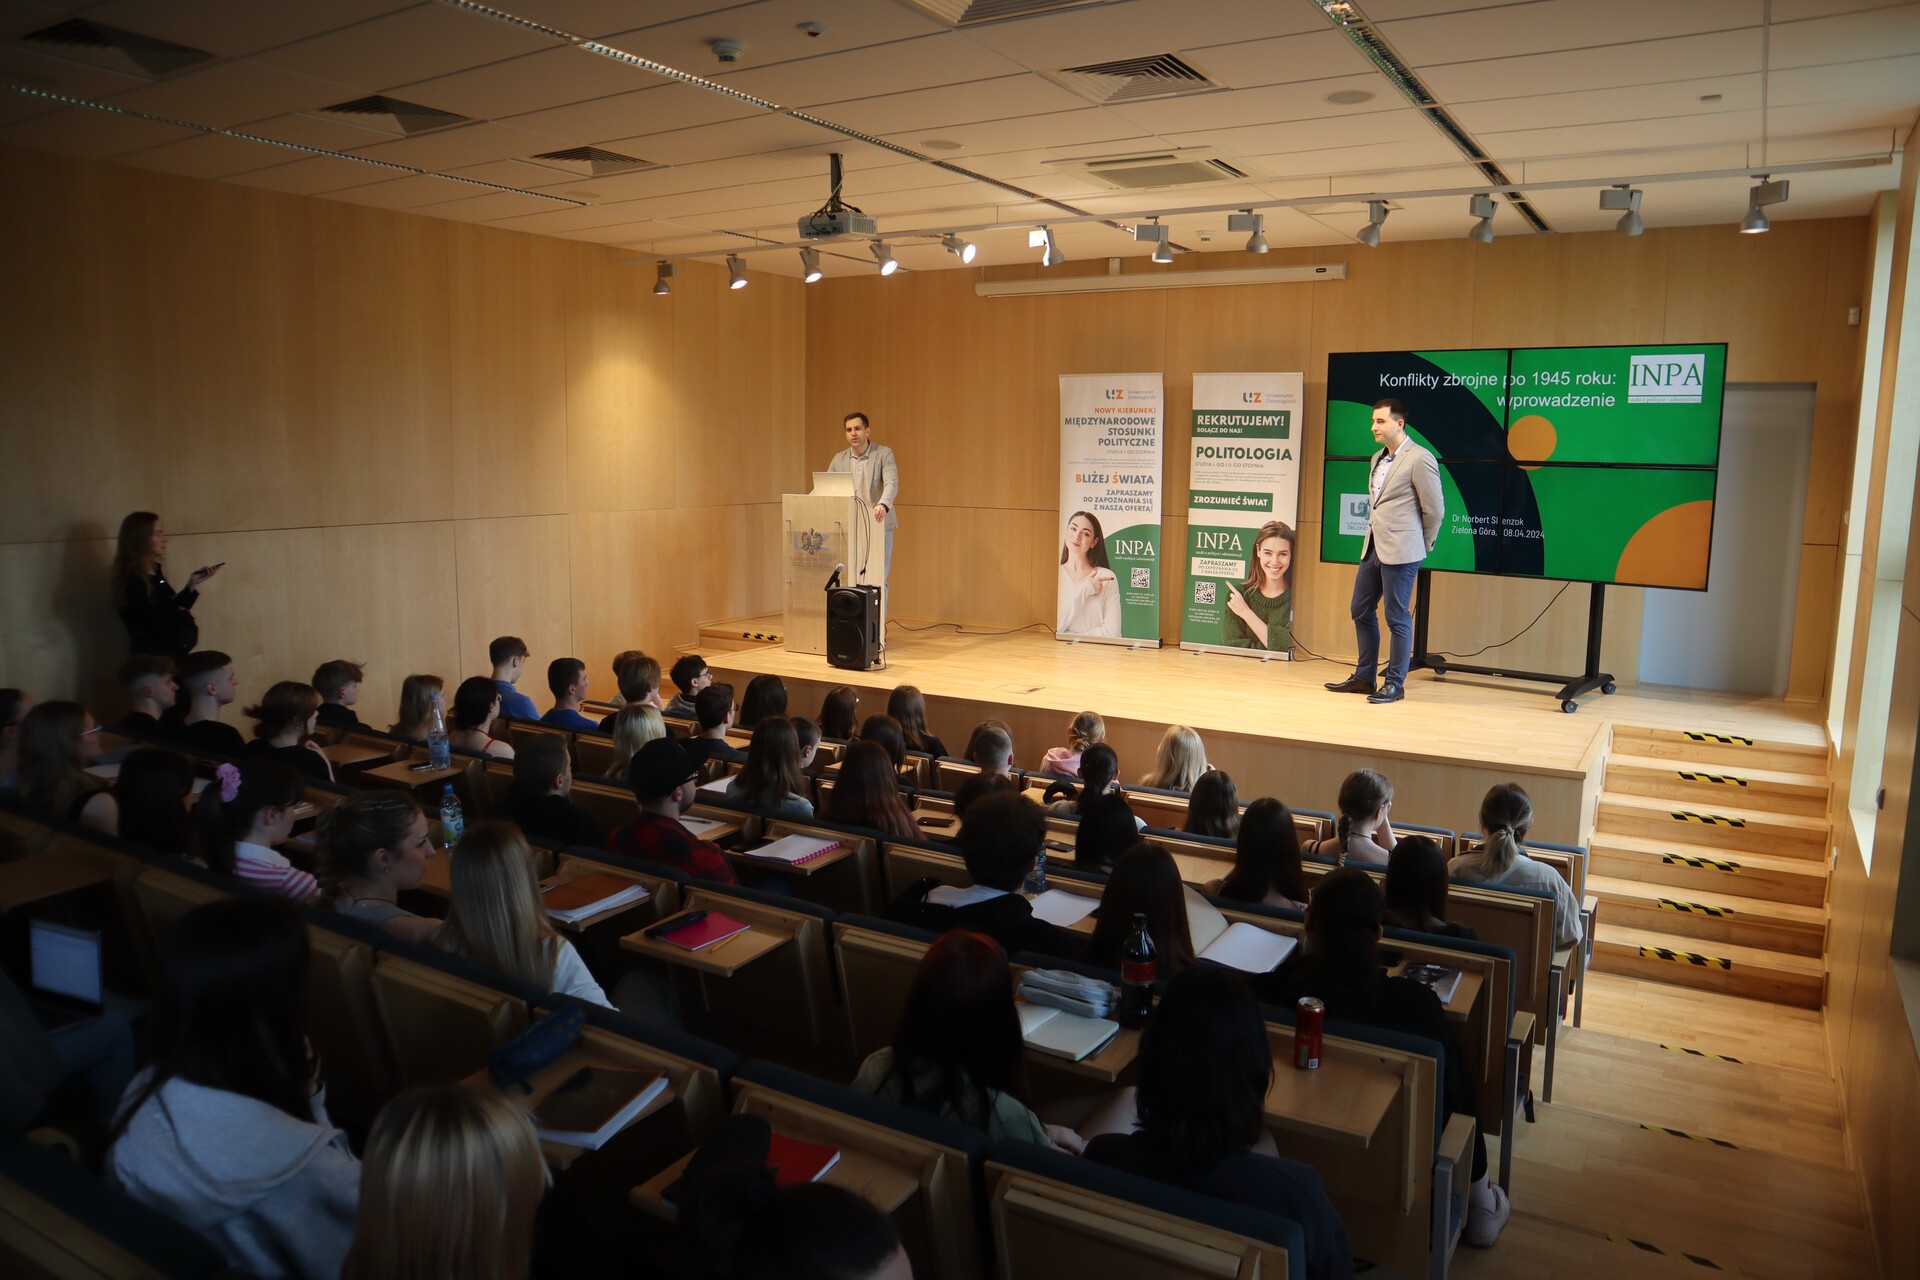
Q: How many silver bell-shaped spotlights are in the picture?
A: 12